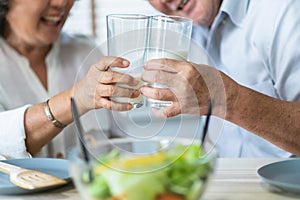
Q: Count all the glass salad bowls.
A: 1